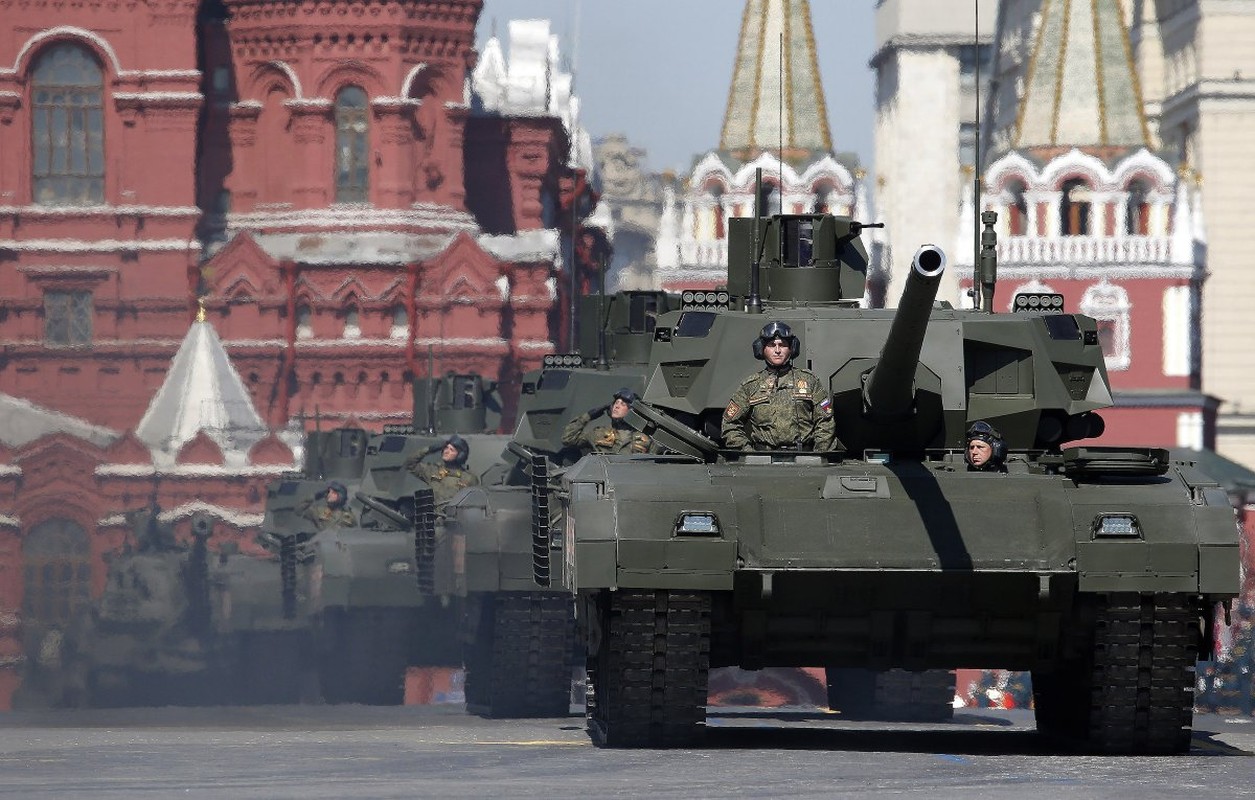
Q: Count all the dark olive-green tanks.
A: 5